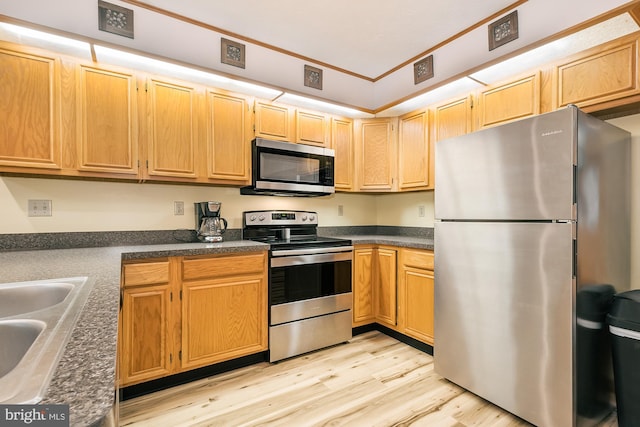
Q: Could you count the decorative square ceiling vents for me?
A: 5